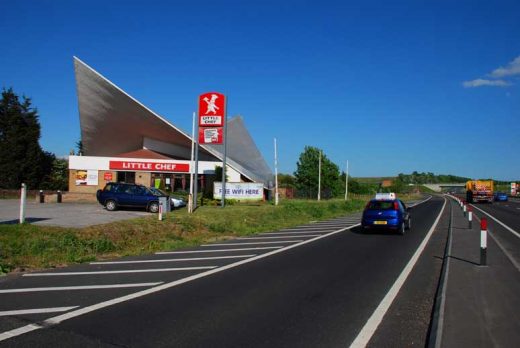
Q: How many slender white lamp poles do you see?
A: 4